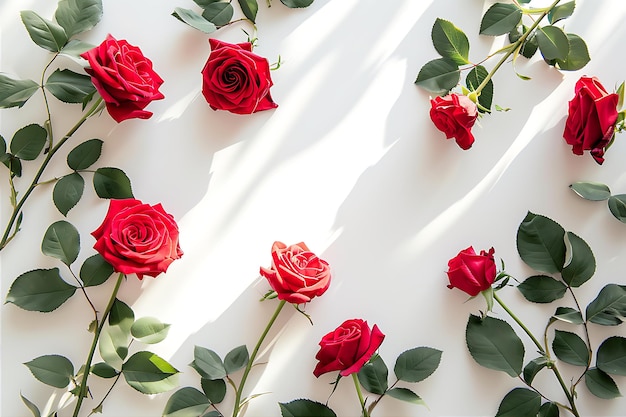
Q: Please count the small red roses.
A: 2